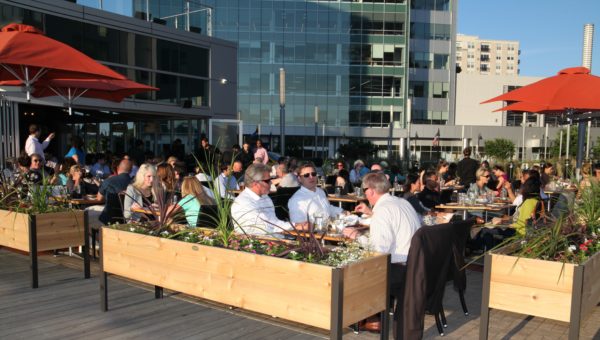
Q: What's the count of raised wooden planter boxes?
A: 3